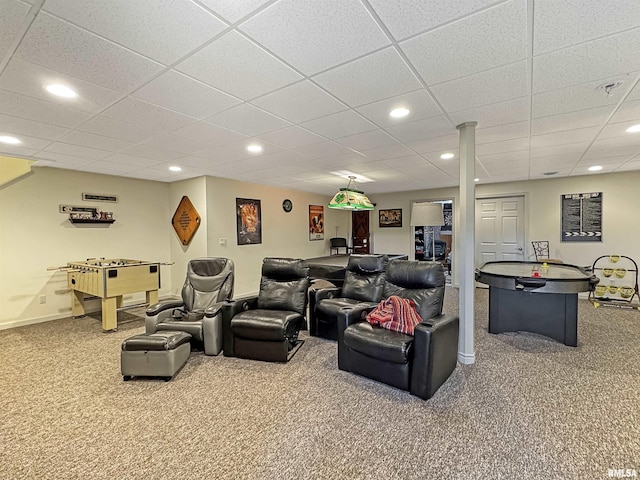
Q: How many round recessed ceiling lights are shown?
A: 9